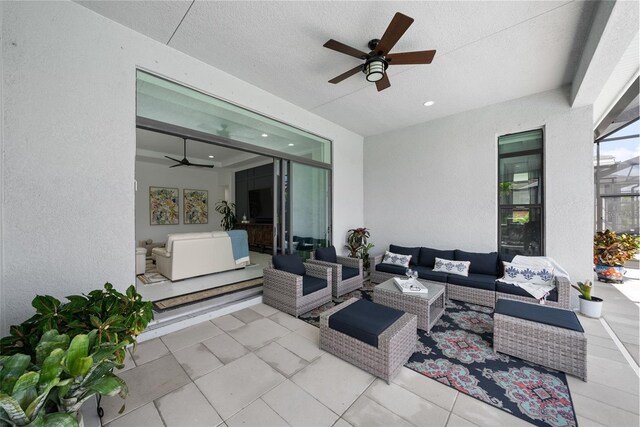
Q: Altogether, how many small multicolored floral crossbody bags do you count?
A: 0